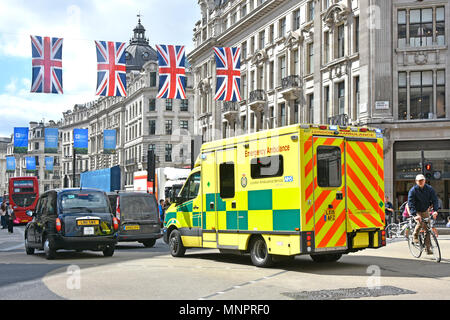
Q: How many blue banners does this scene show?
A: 7